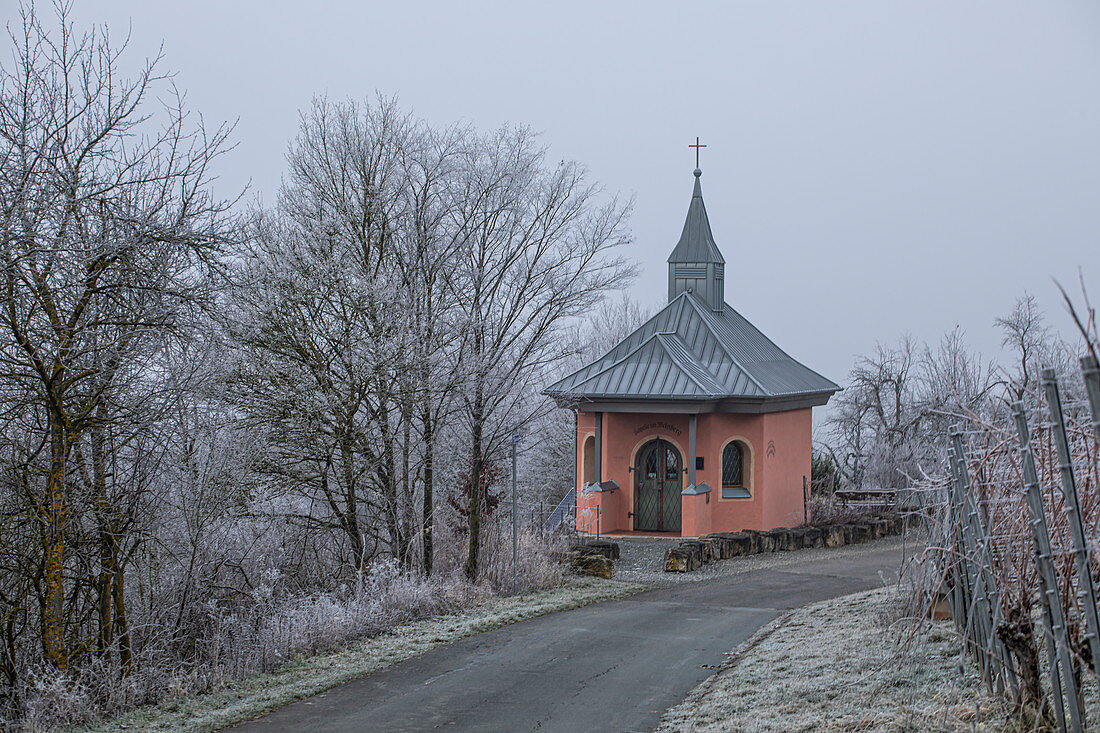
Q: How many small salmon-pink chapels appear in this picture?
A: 1